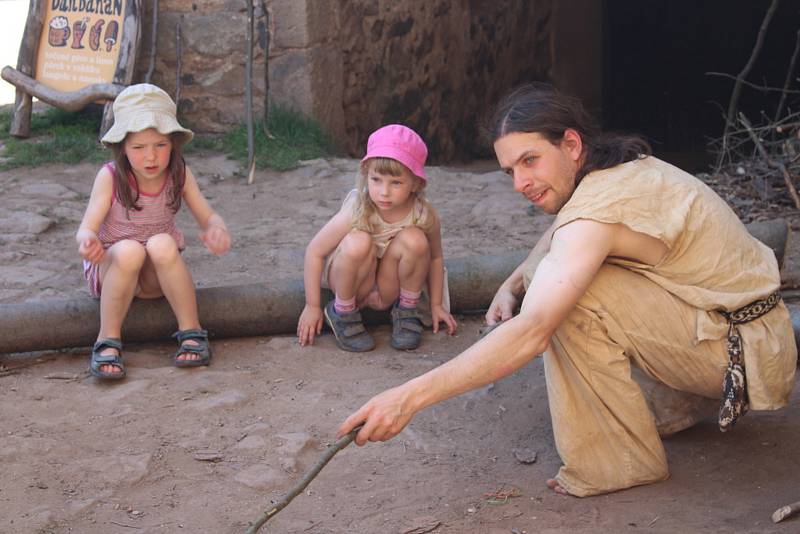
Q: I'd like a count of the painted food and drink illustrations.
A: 4